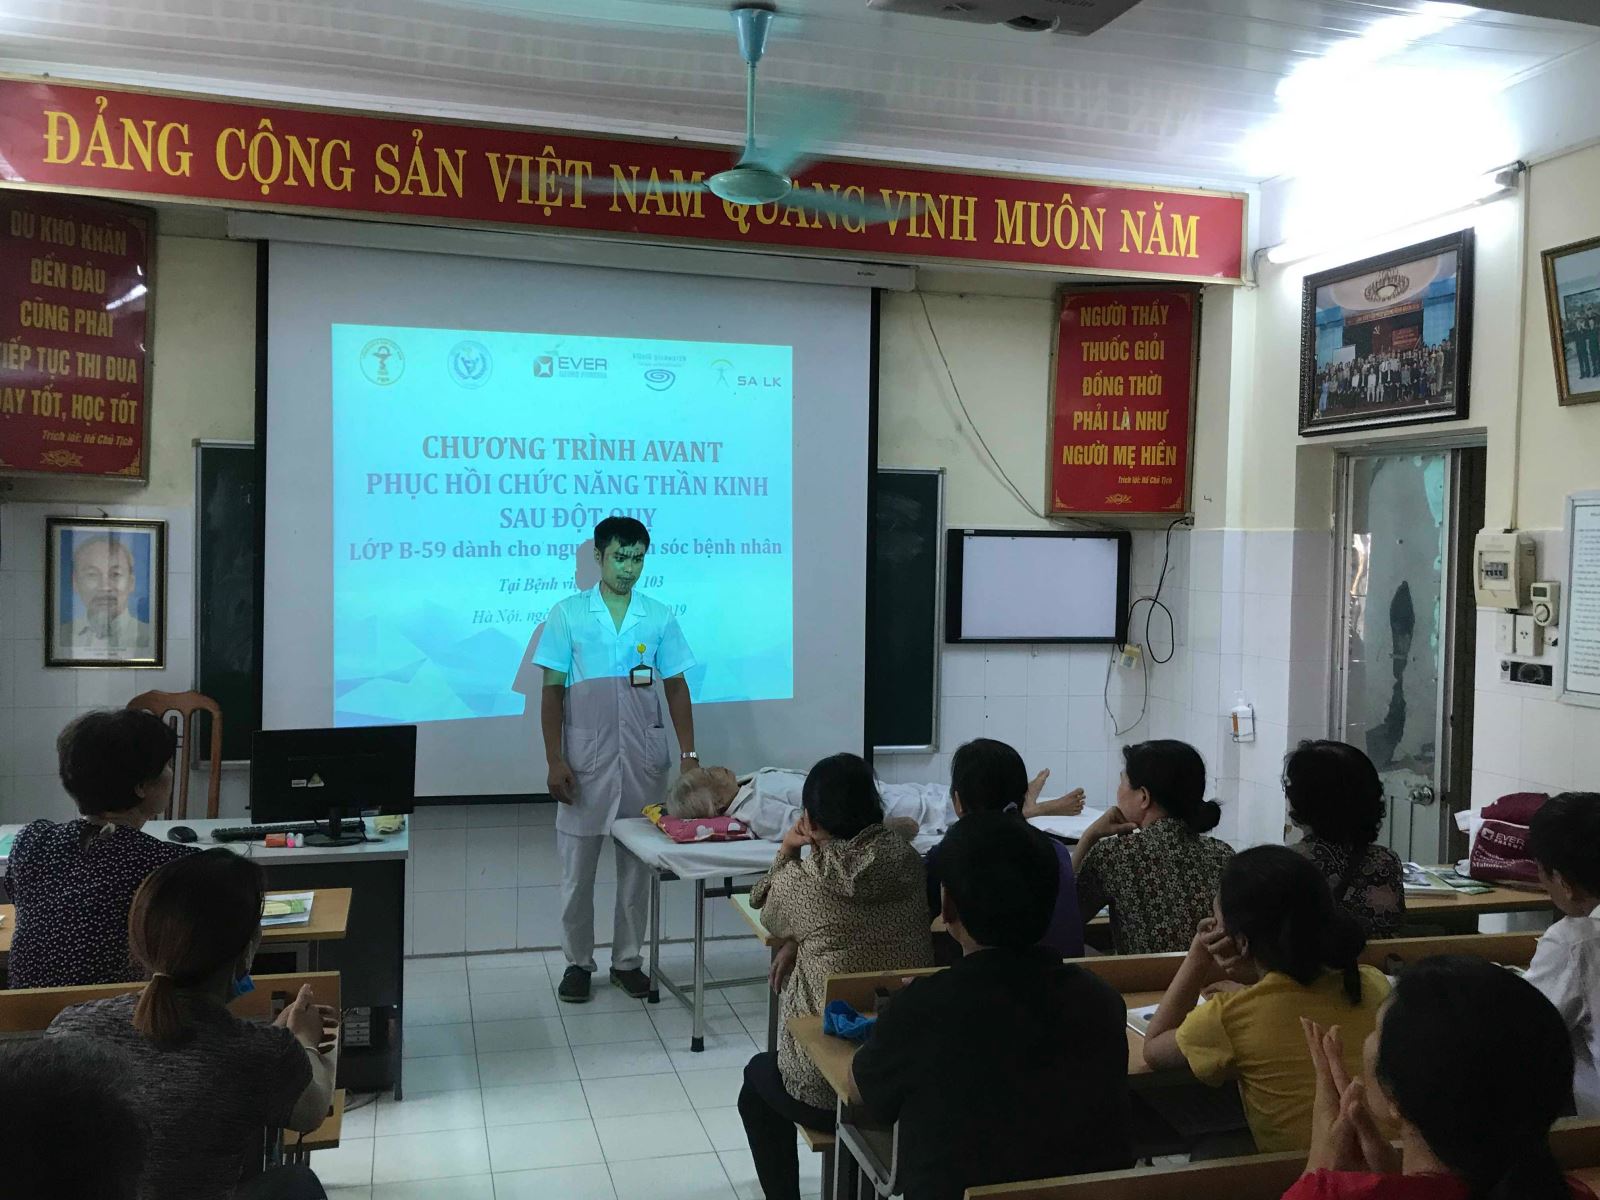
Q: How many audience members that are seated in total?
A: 11